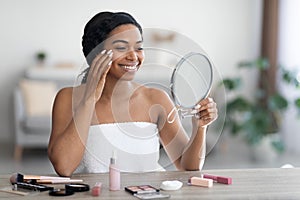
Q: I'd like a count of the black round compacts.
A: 2